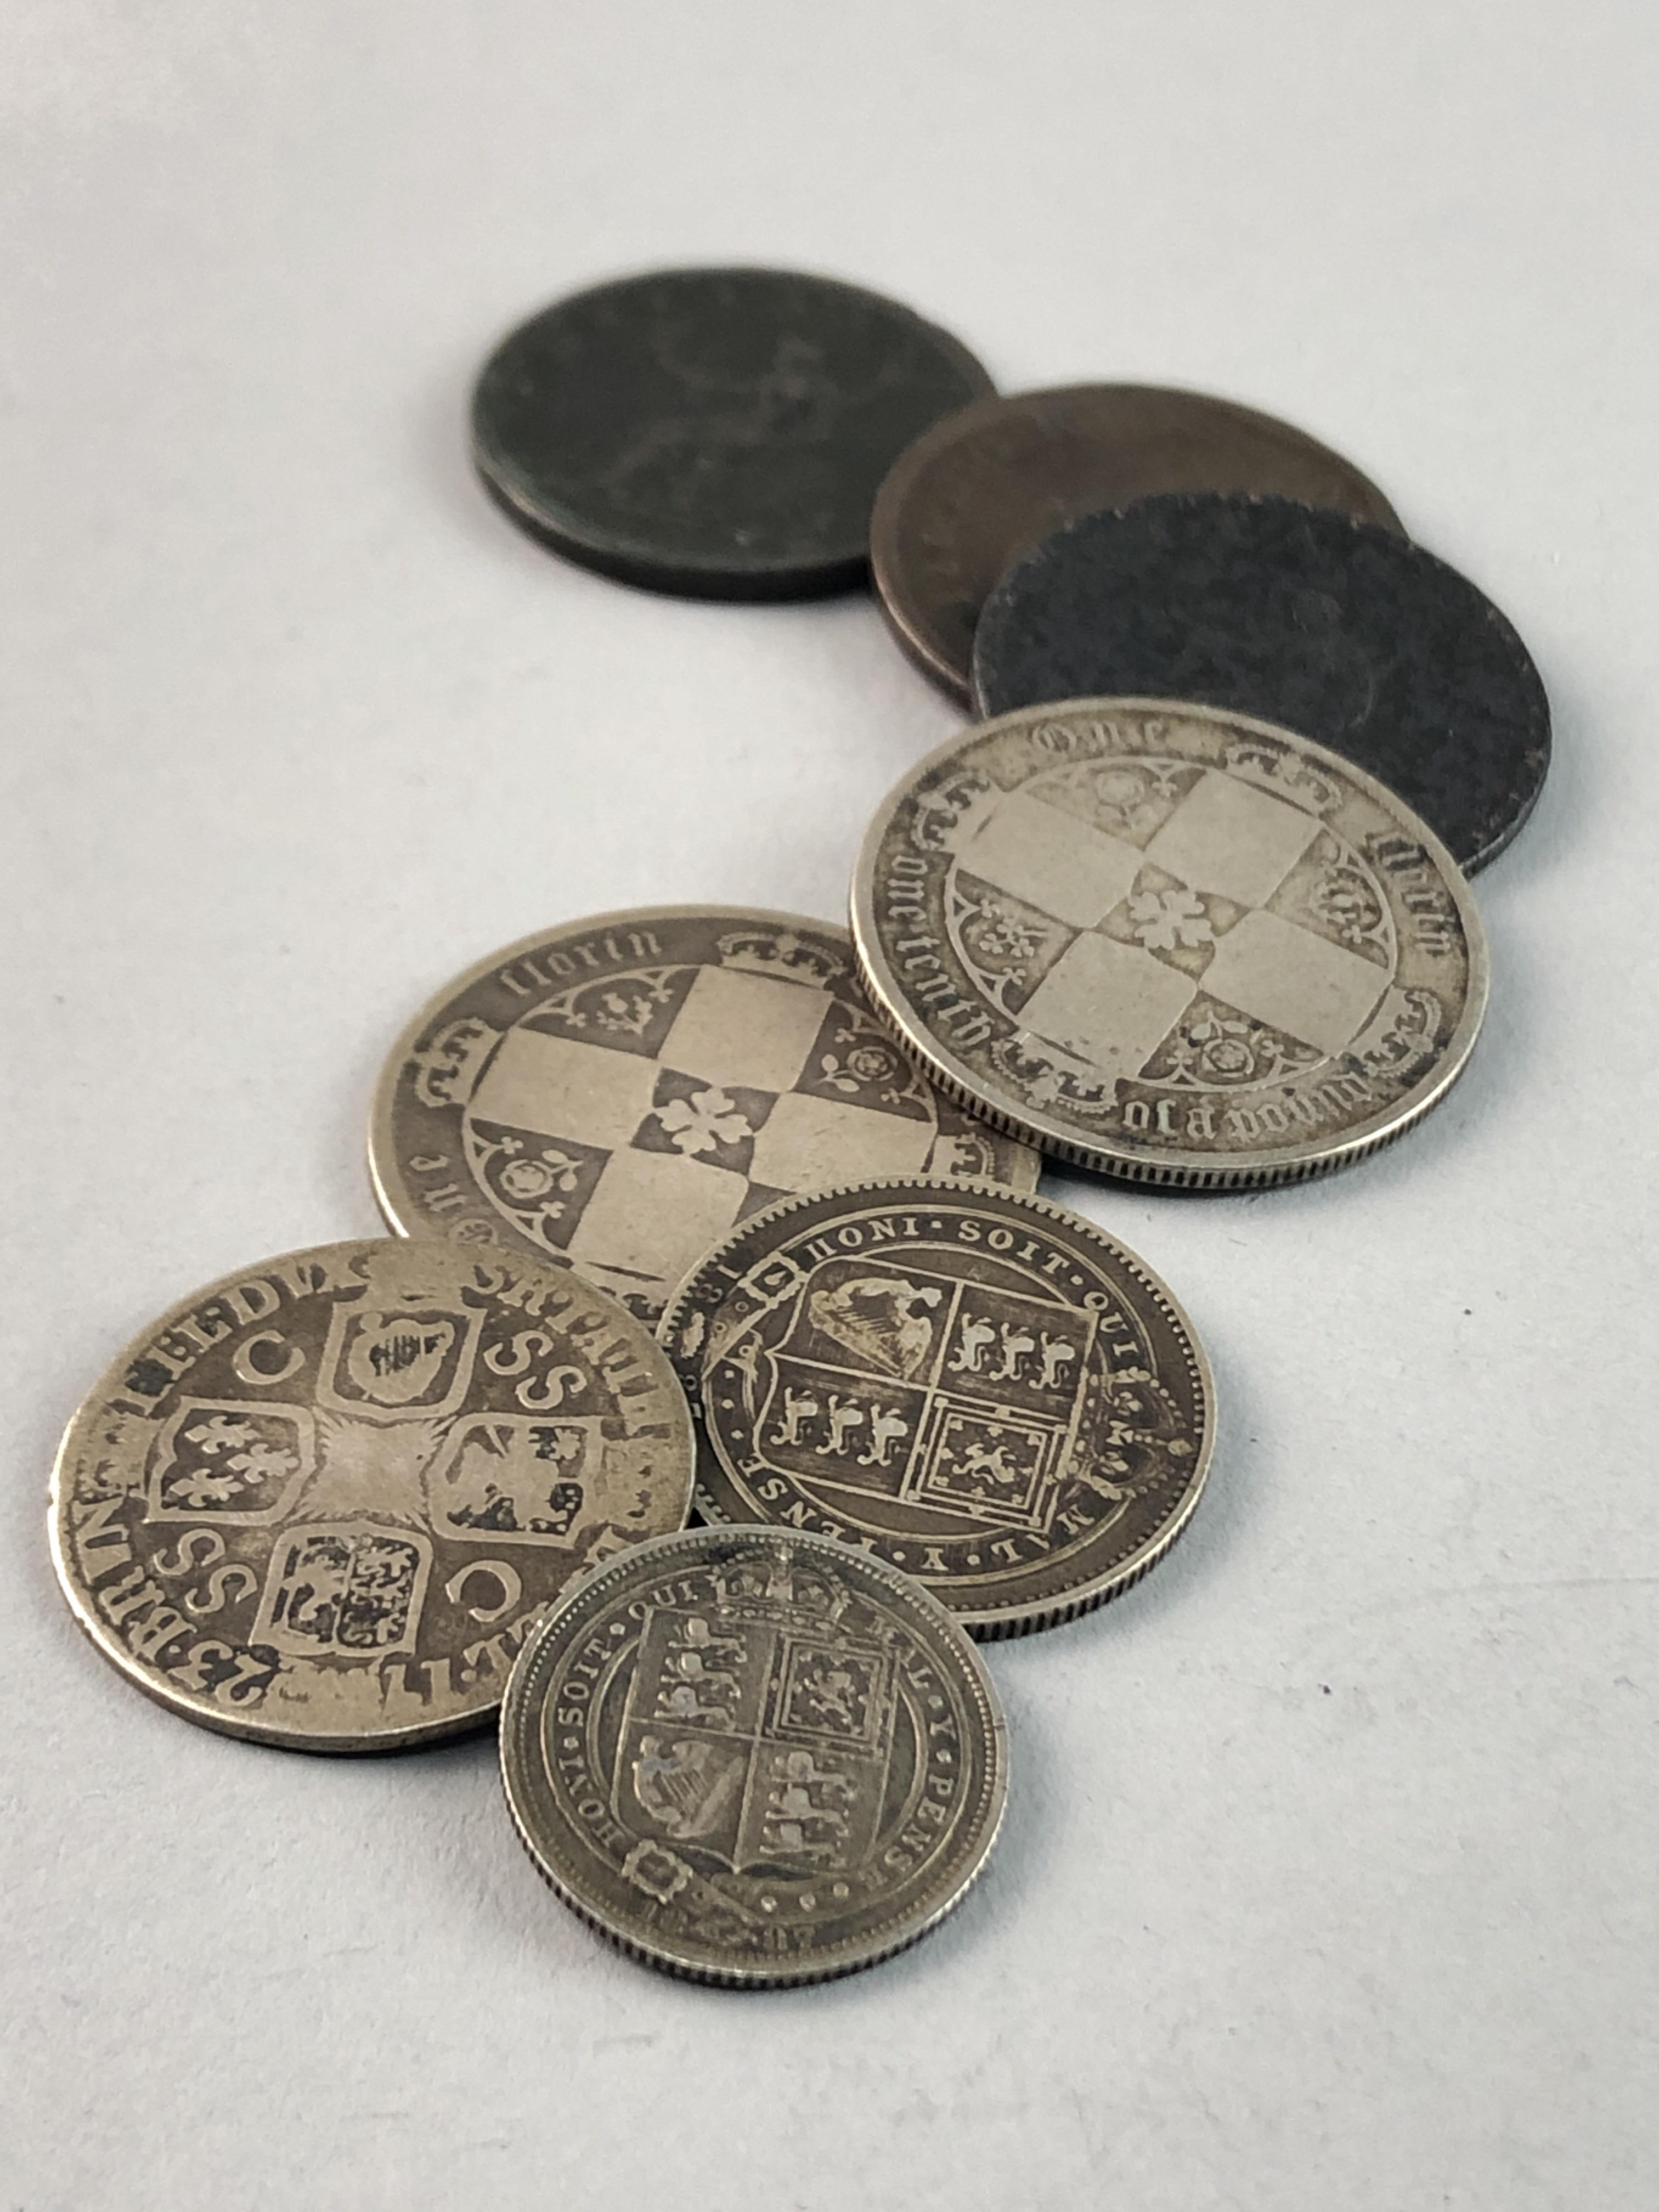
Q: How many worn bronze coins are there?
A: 3